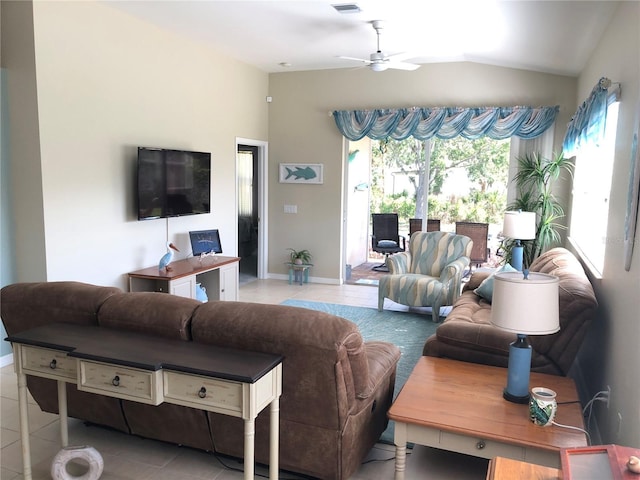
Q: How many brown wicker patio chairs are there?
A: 2